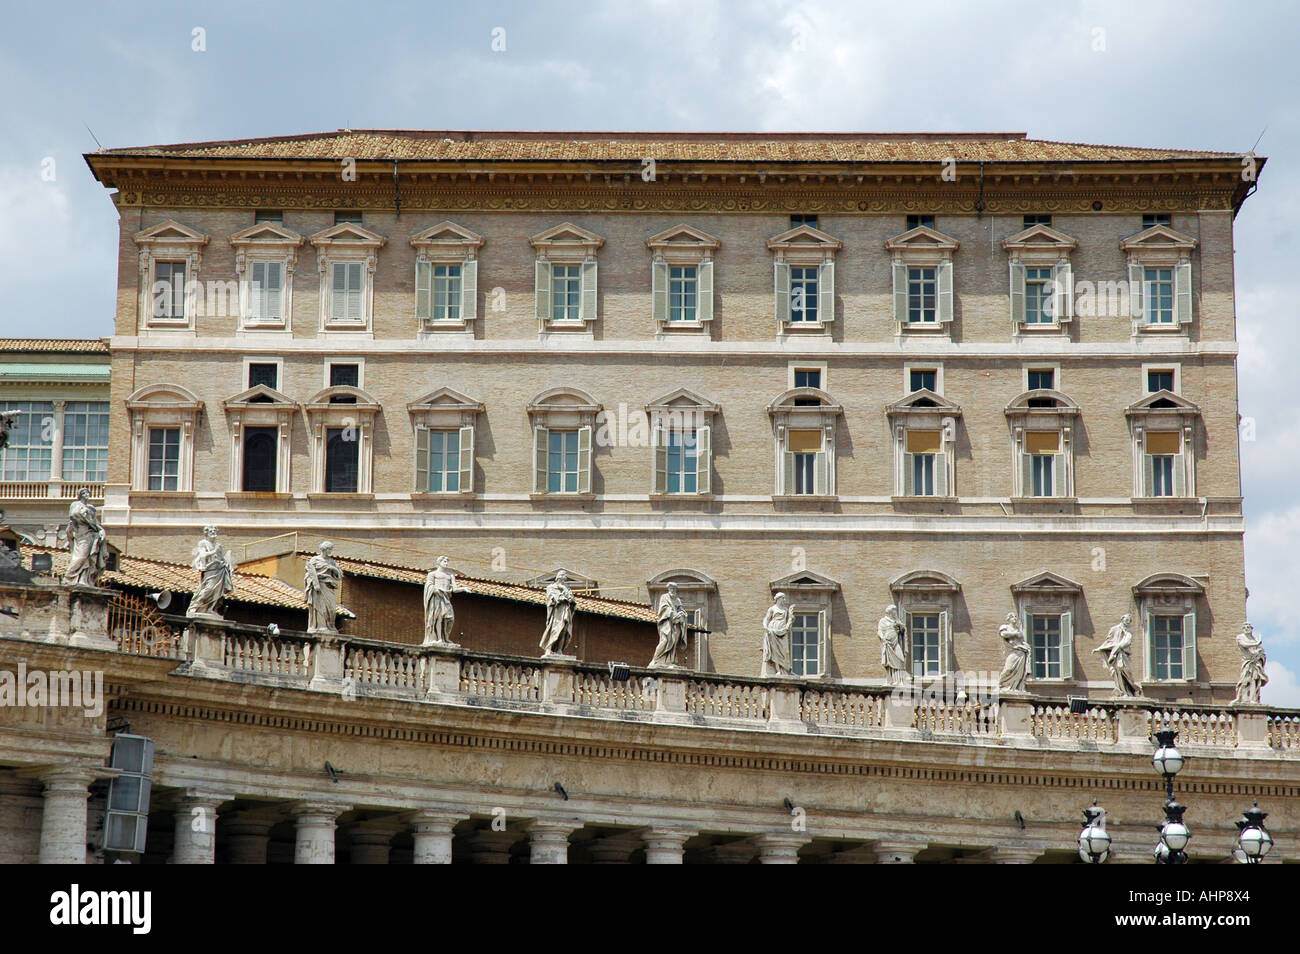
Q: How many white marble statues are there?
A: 11